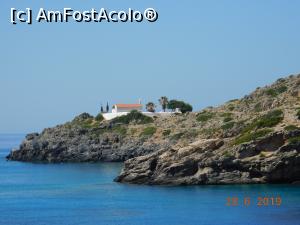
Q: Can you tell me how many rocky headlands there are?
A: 2